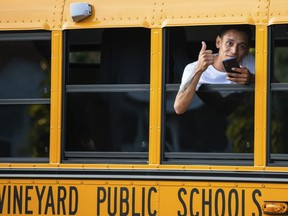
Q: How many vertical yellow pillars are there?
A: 3